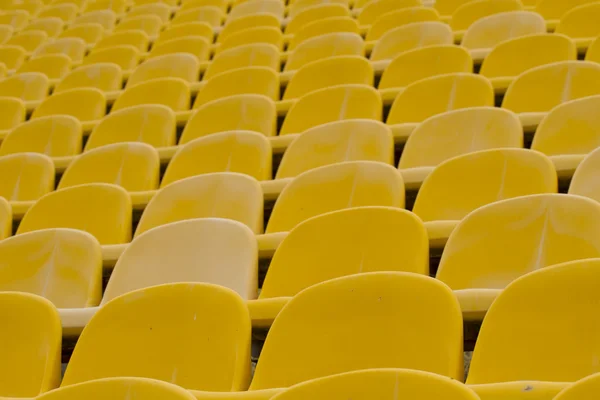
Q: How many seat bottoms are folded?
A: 0